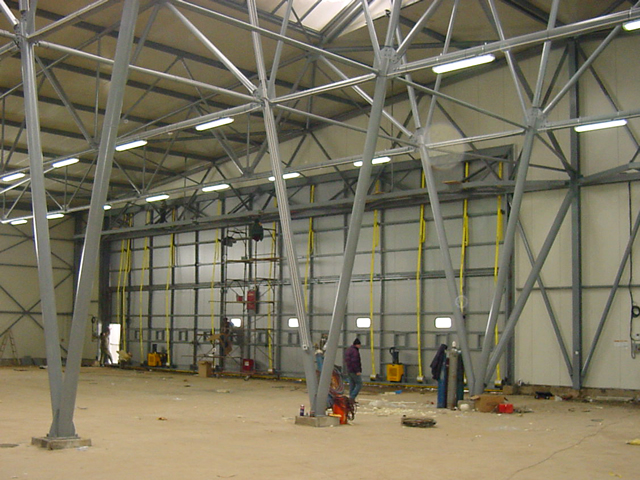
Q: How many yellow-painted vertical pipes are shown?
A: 11